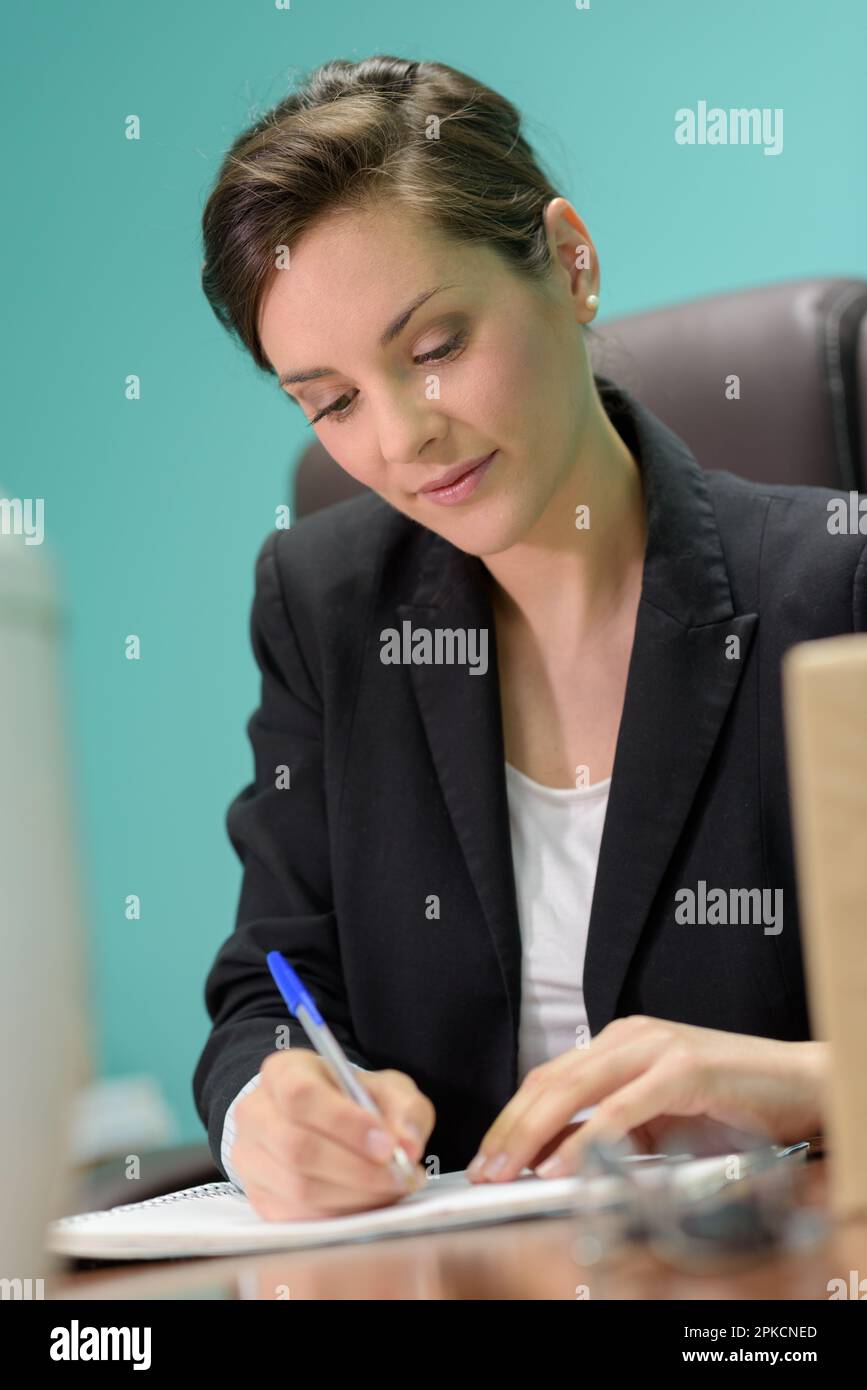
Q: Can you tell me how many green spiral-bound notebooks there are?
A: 0